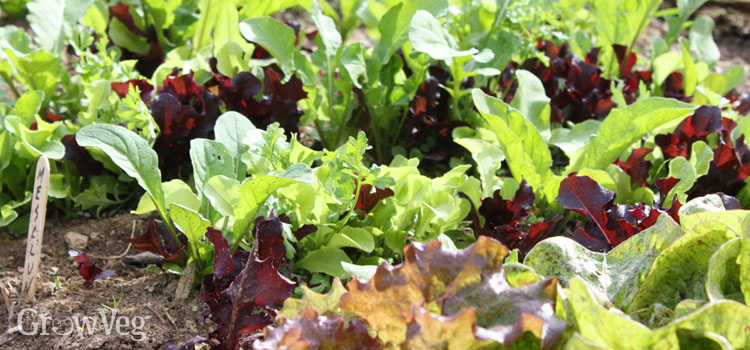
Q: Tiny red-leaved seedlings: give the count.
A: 1